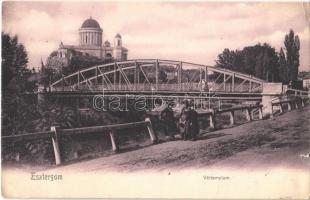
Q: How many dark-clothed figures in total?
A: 2